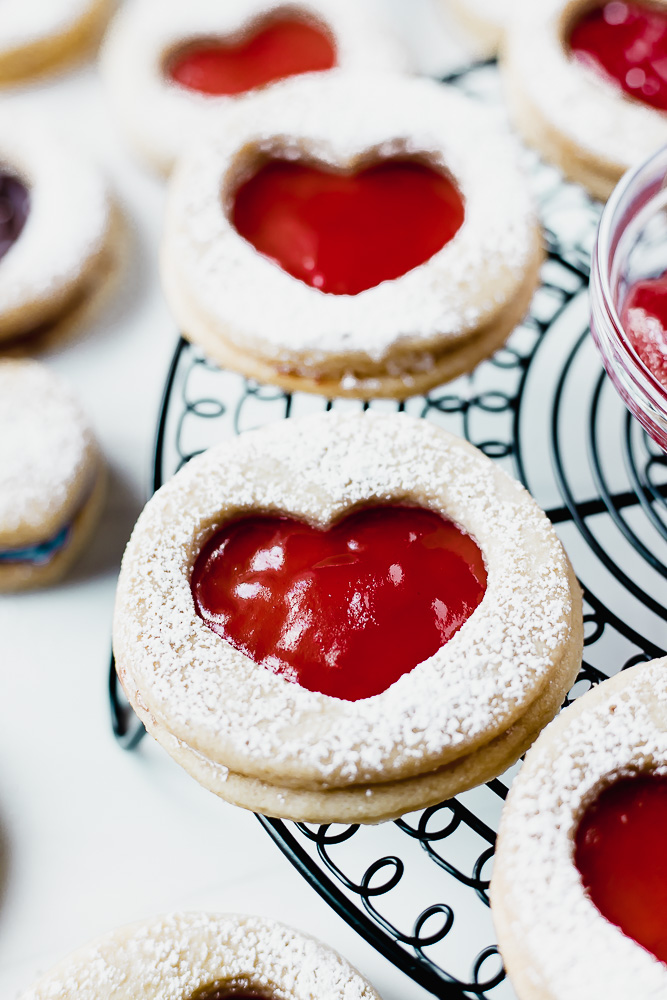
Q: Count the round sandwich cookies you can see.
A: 10